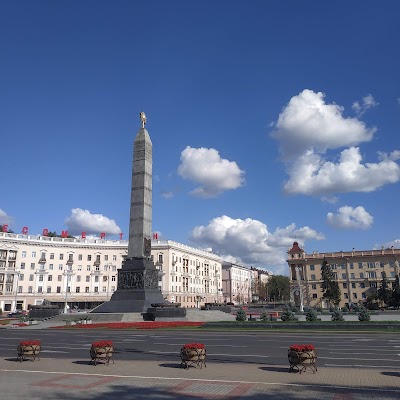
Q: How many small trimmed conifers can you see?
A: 6